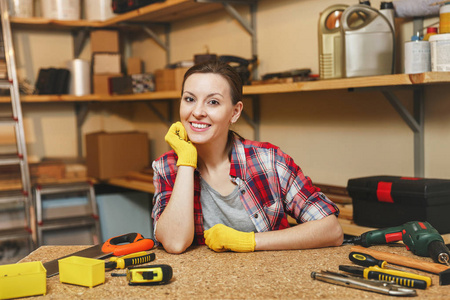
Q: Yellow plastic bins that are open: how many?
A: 2